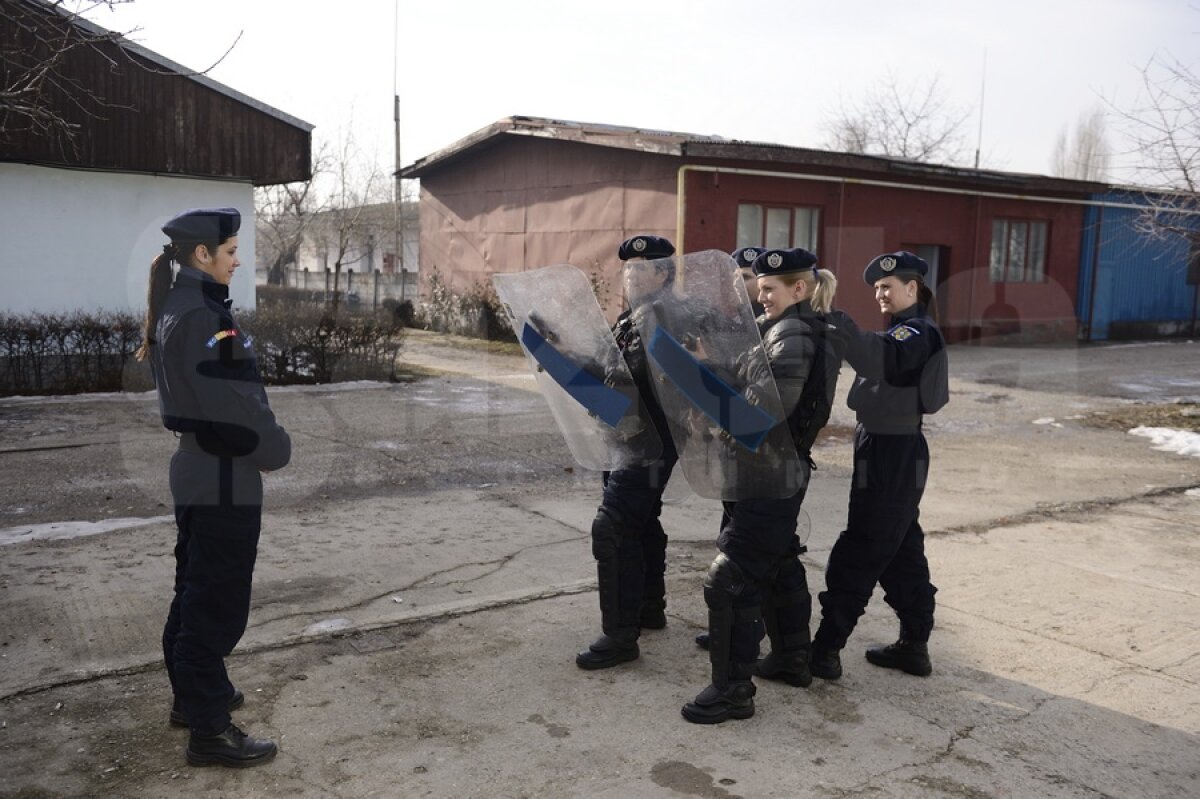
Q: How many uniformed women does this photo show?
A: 5